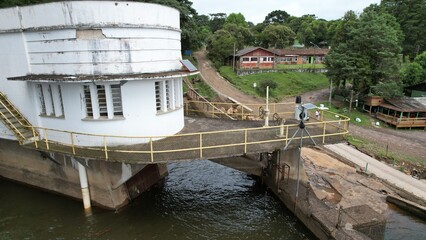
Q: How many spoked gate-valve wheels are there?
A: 2